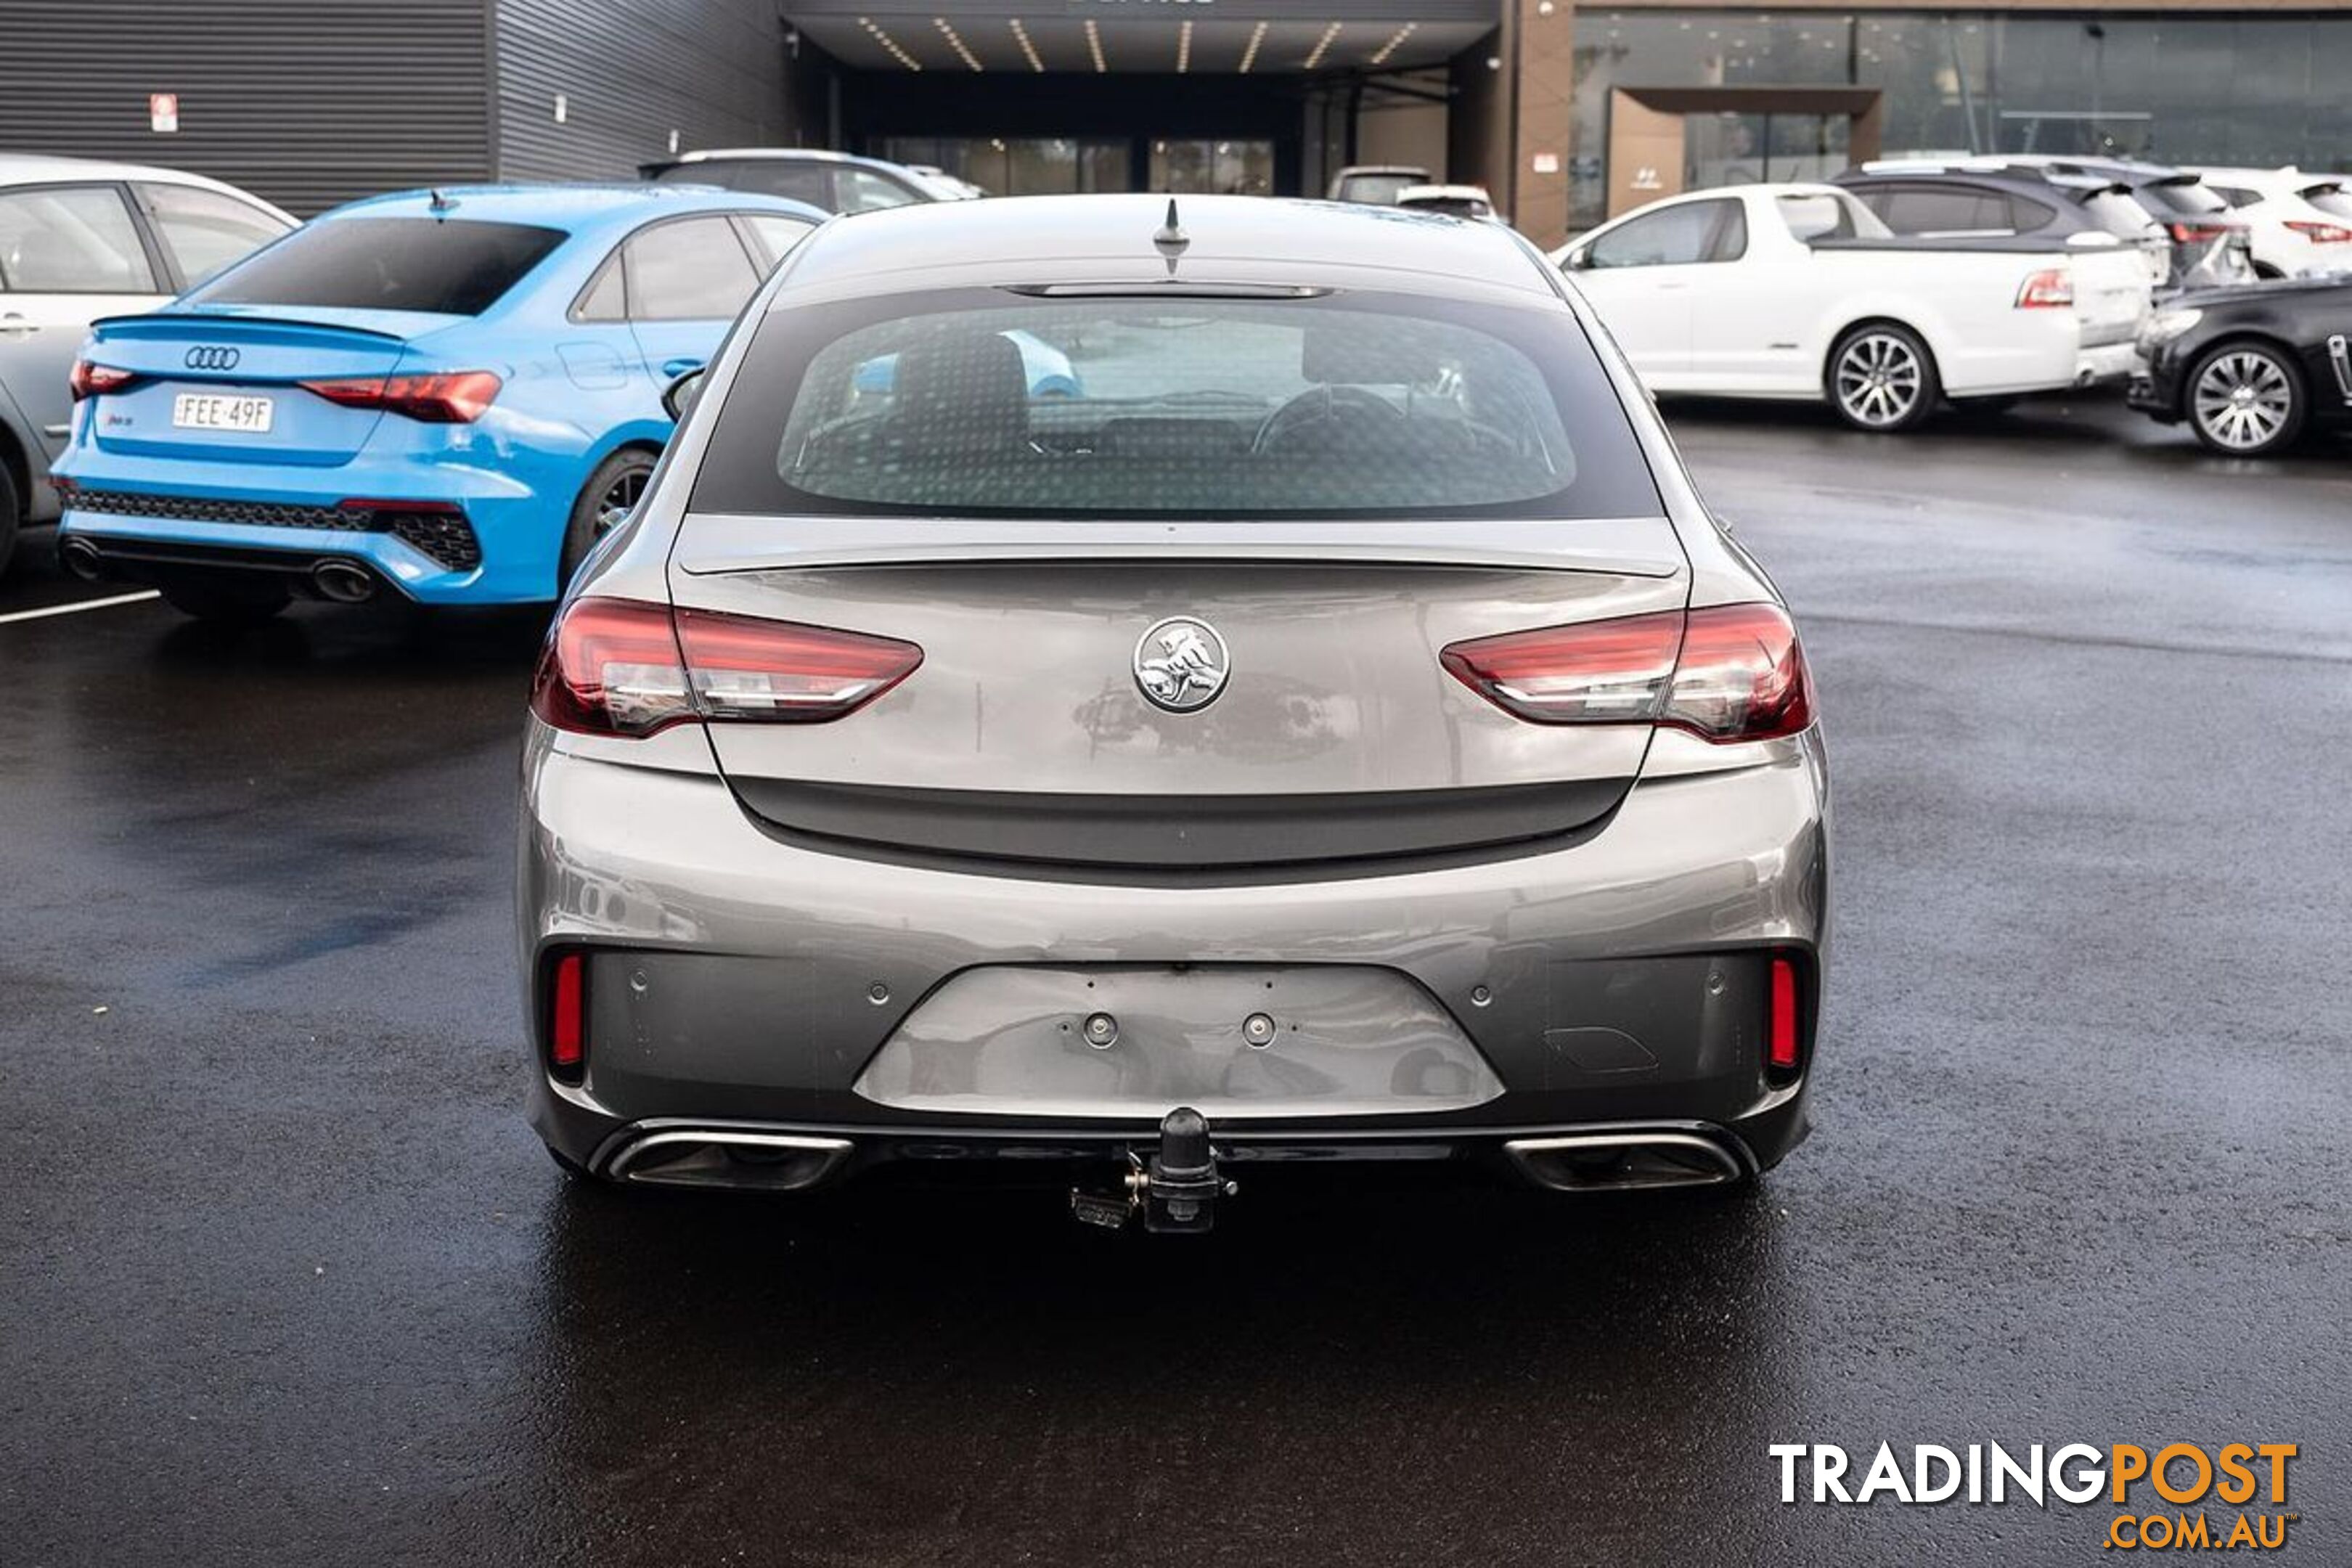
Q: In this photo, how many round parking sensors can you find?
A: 4